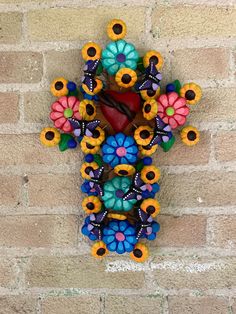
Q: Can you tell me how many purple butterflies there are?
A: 8